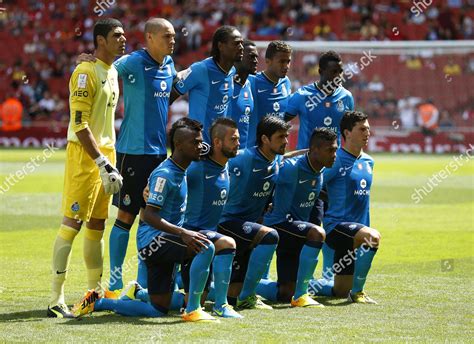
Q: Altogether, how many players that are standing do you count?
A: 6